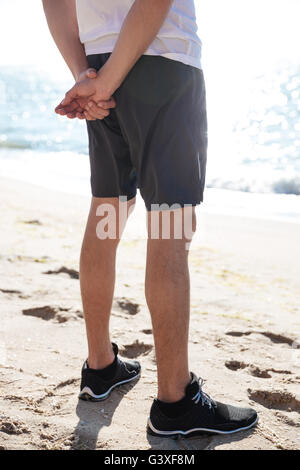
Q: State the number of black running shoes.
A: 2